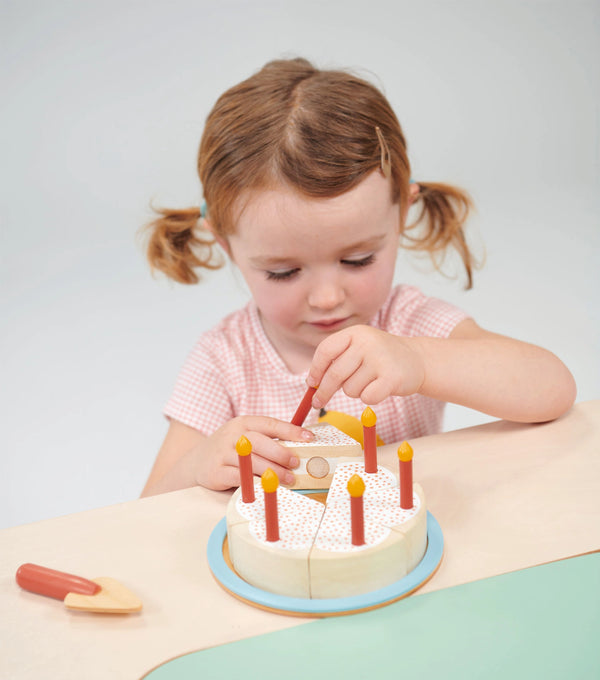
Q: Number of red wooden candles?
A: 6